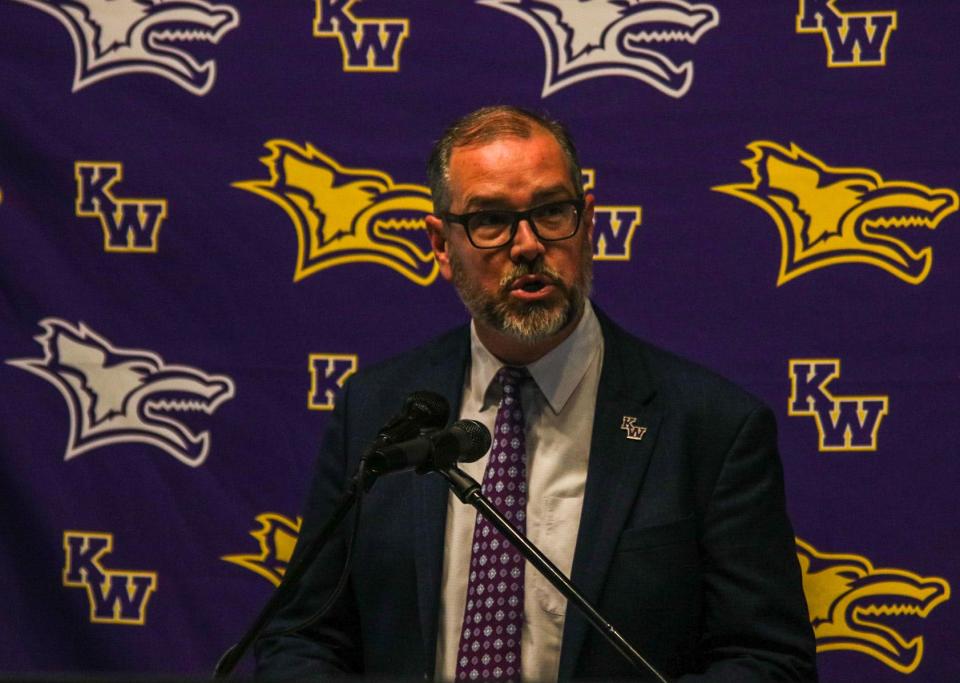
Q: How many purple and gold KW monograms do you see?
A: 7